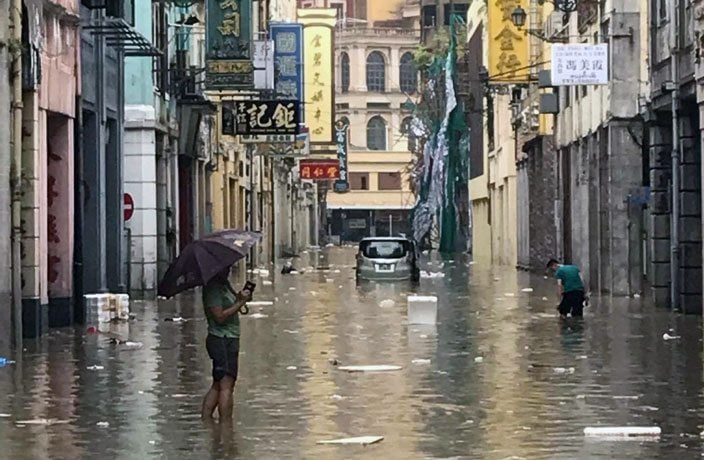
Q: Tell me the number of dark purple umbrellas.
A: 1